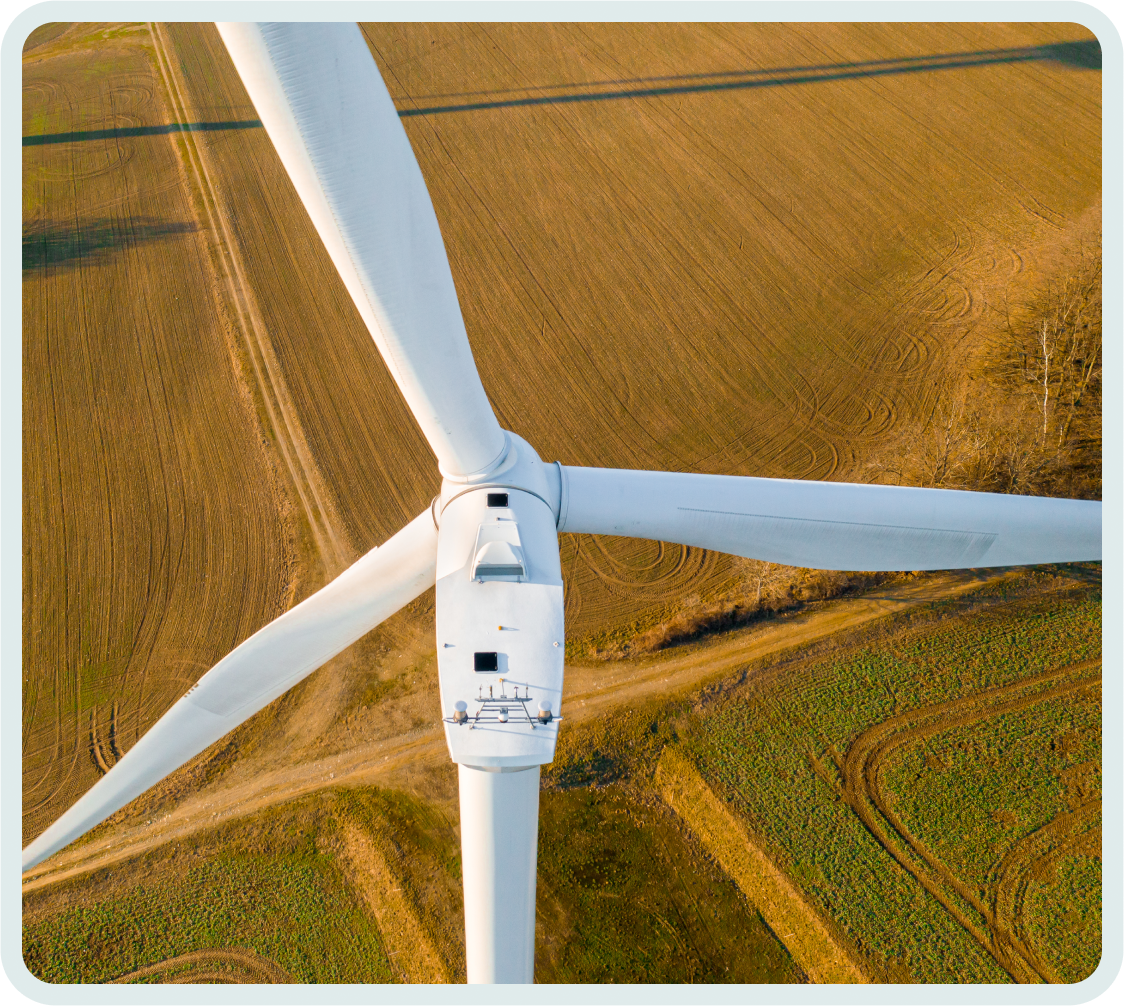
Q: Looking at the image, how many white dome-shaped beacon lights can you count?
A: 2